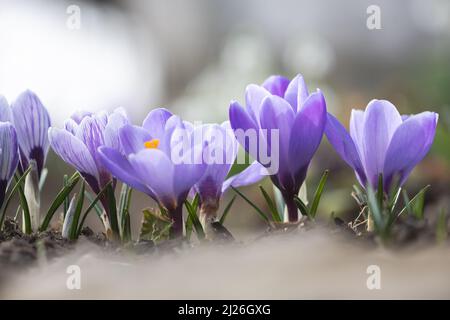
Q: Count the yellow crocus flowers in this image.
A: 0